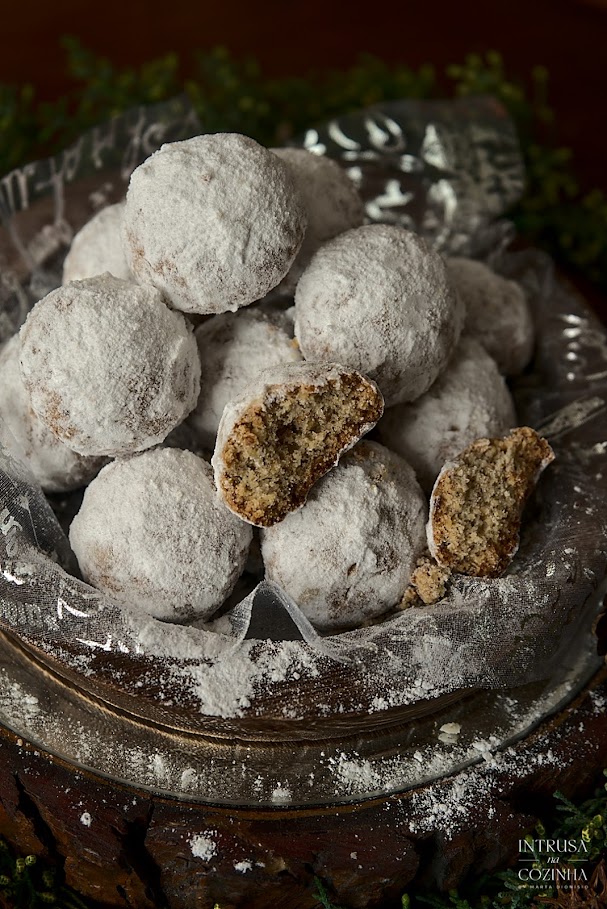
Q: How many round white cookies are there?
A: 11